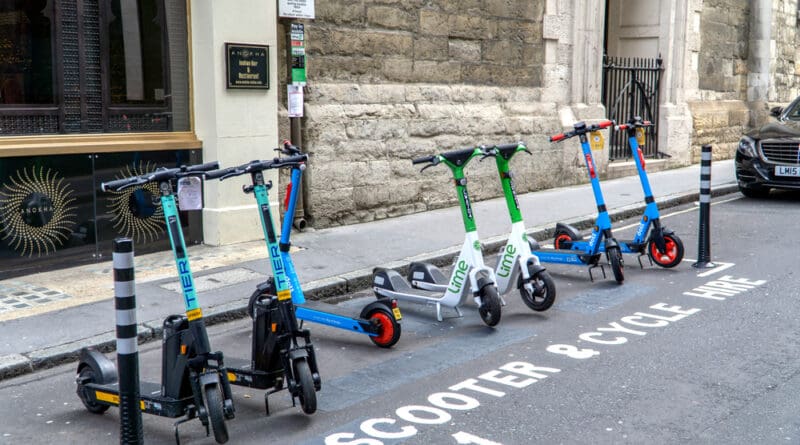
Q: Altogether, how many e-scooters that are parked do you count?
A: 7